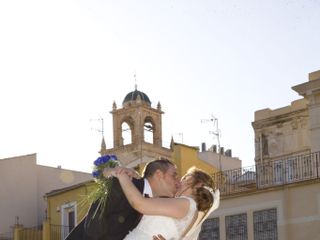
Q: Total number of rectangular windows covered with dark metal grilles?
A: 3